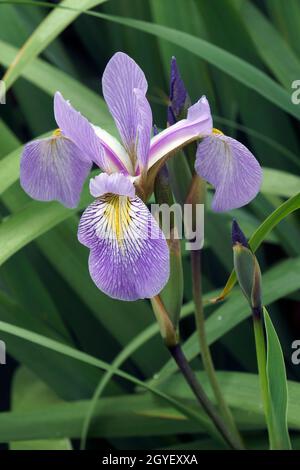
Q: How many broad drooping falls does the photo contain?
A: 3